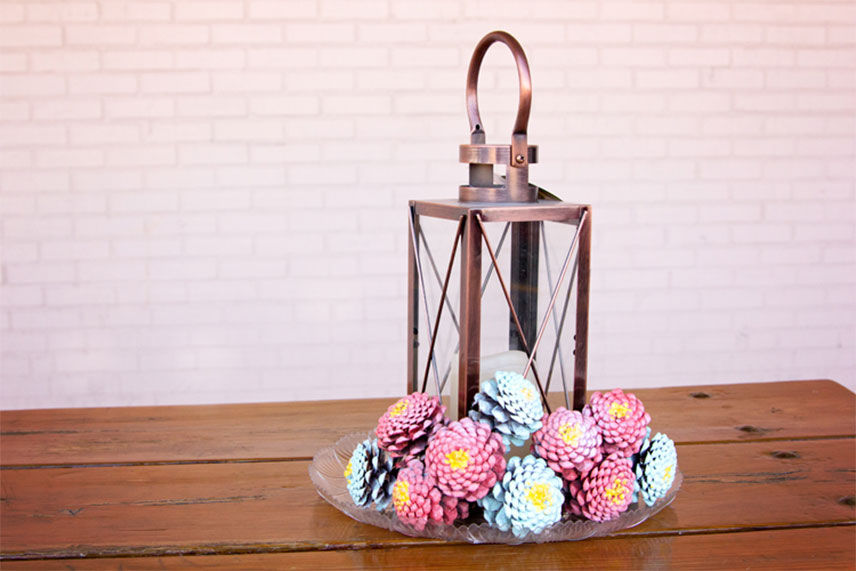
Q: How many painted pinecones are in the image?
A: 10